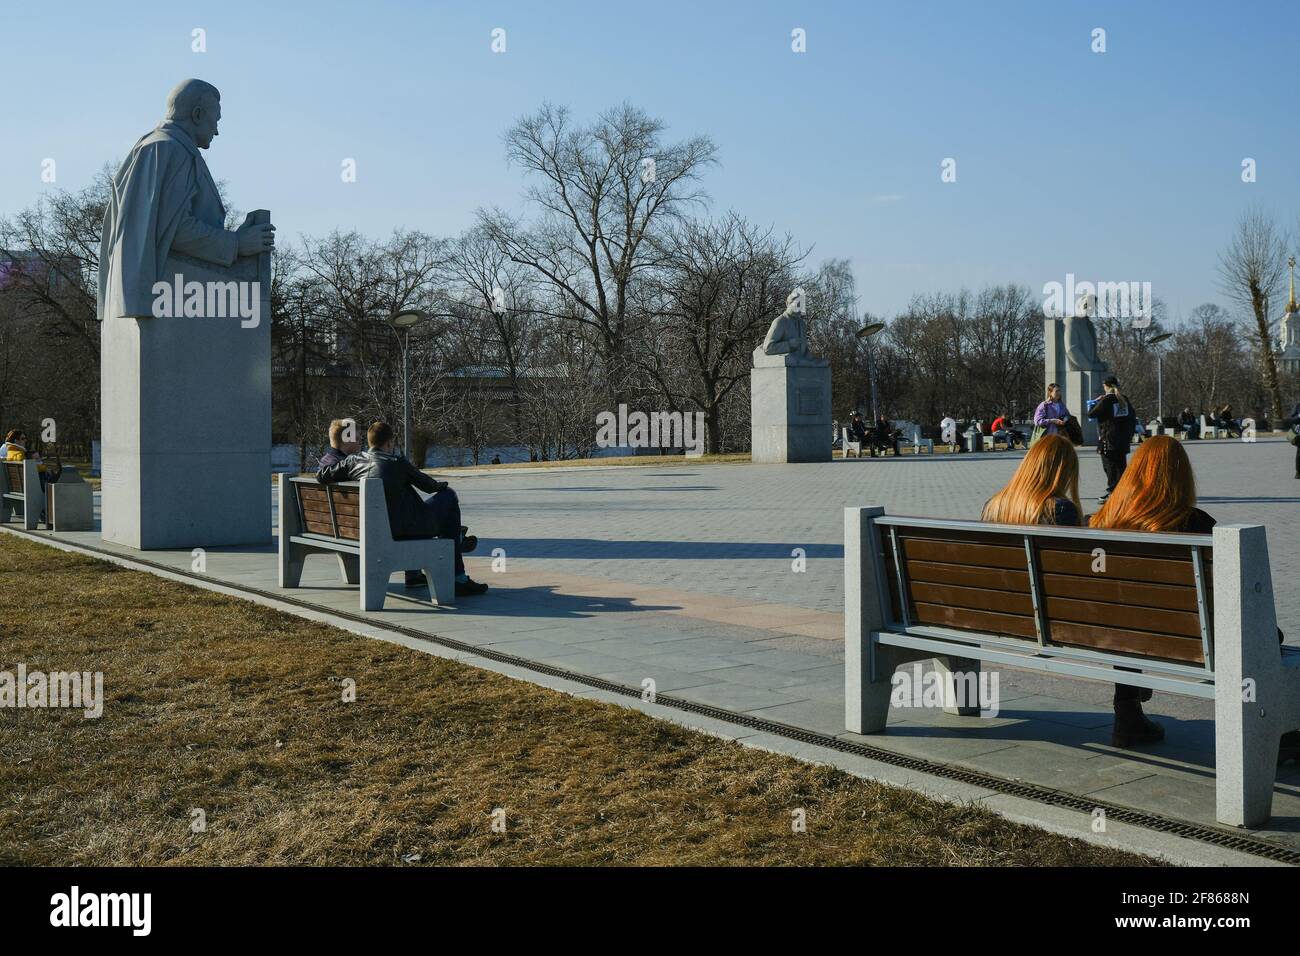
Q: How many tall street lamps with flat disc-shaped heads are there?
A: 3